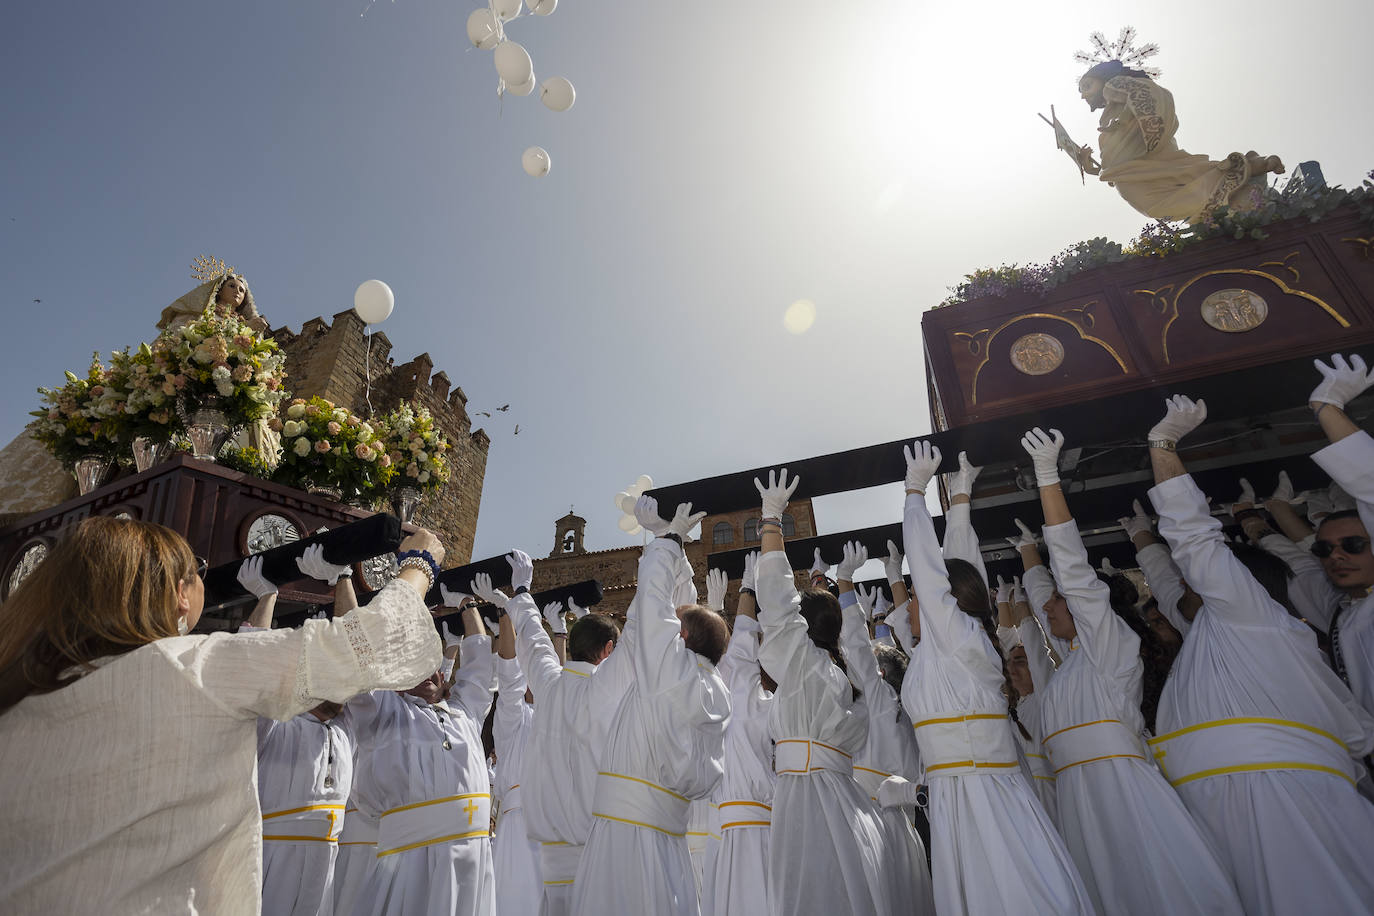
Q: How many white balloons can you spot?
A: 14